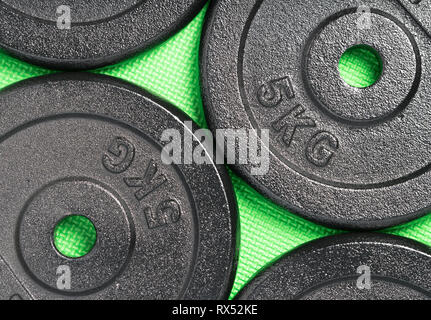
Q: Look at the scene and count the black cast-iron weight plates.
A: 4